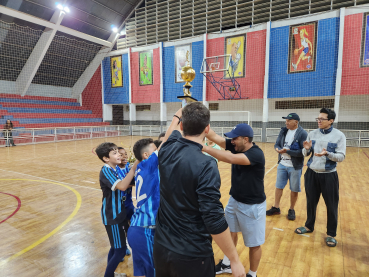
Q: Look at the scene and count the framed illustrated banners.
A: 6